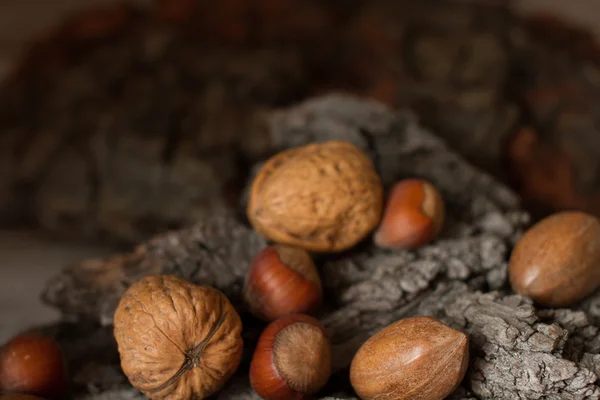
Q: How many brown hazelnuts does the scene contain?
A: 4